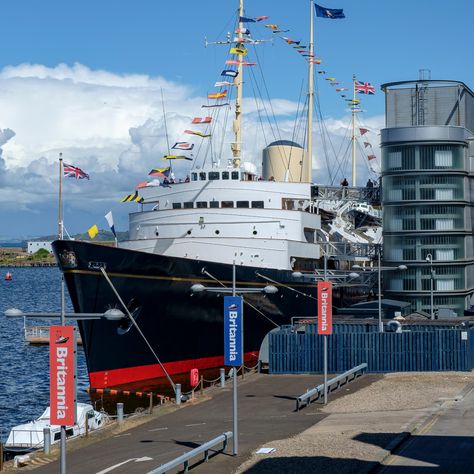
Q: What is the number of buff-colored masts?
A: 3